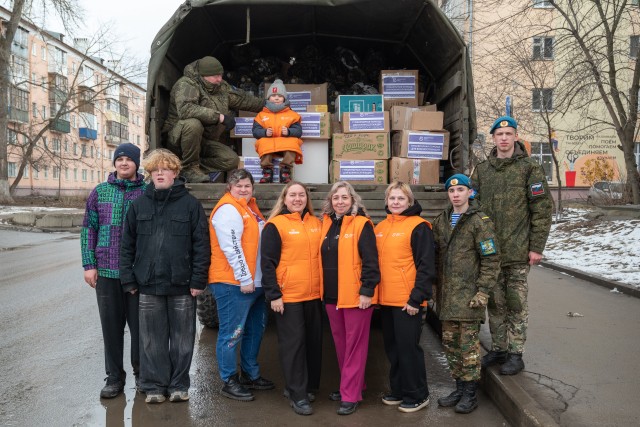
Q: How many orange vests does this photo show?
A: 5